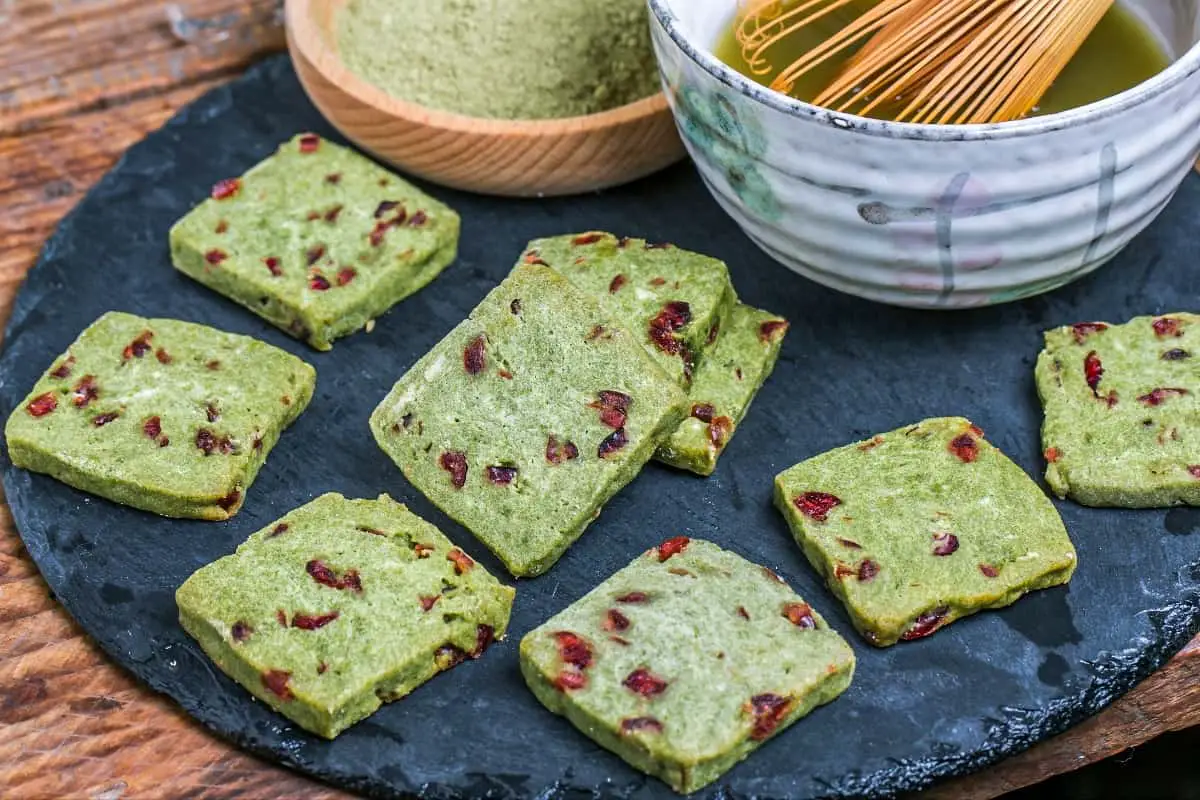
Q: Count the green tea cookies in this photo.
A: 9